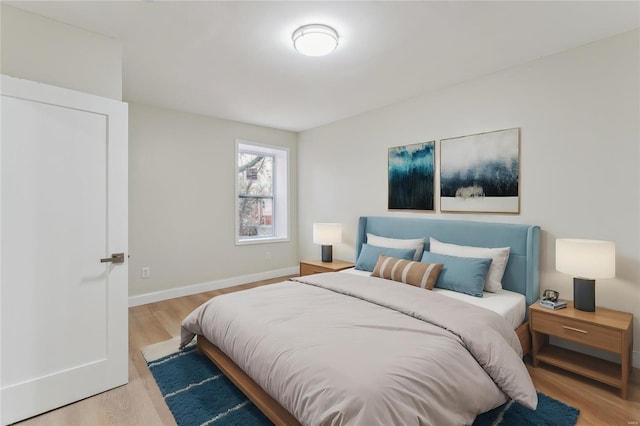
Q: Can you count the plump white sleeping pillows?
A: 2